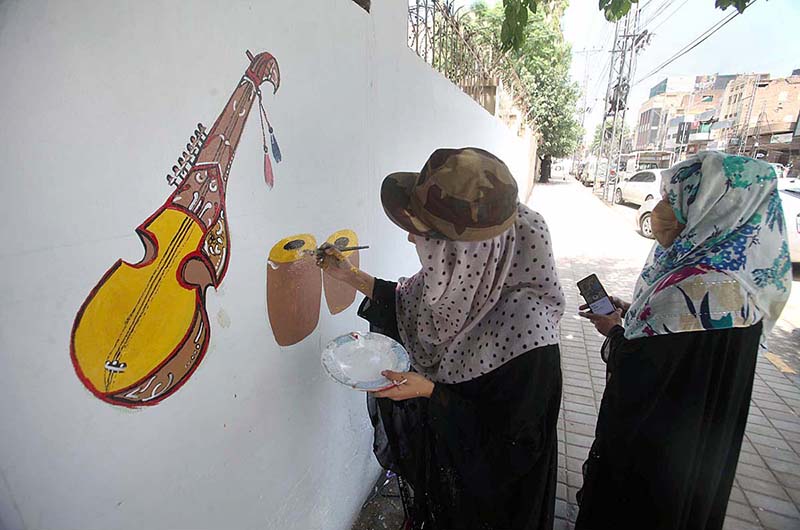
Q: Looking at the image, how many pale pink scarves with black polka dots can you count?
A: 1